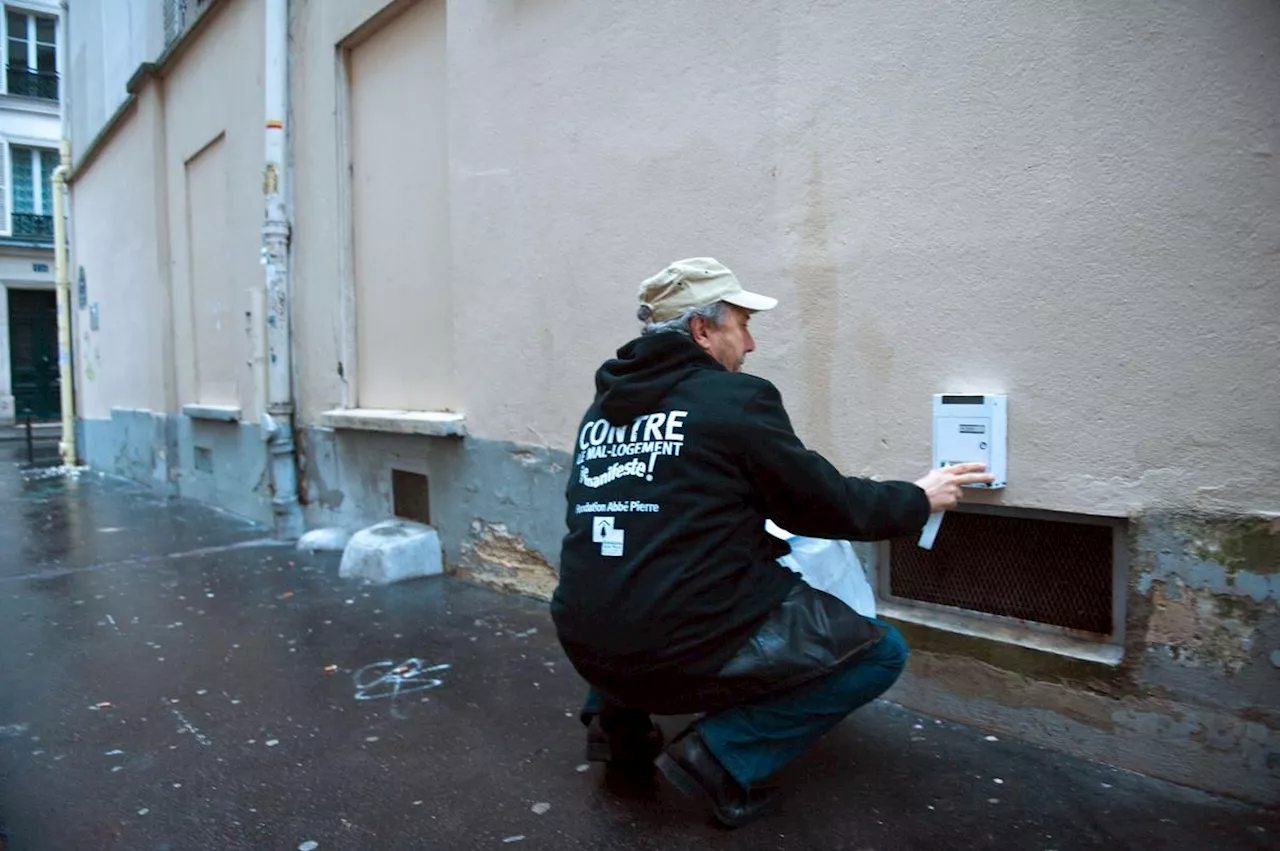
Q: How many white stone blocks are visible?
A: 2